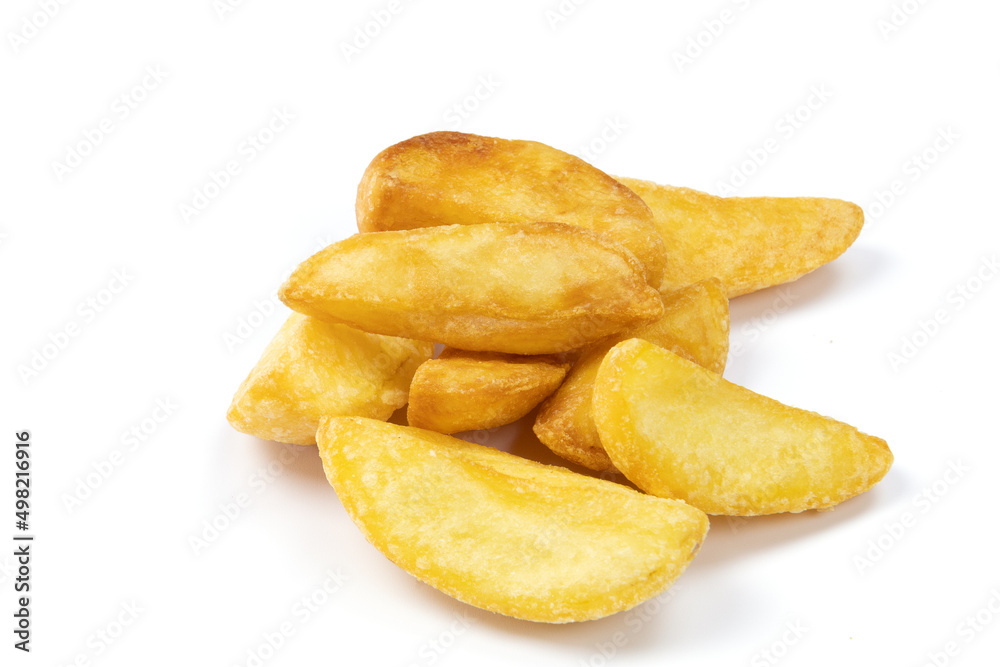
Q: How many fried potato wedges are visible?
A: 8